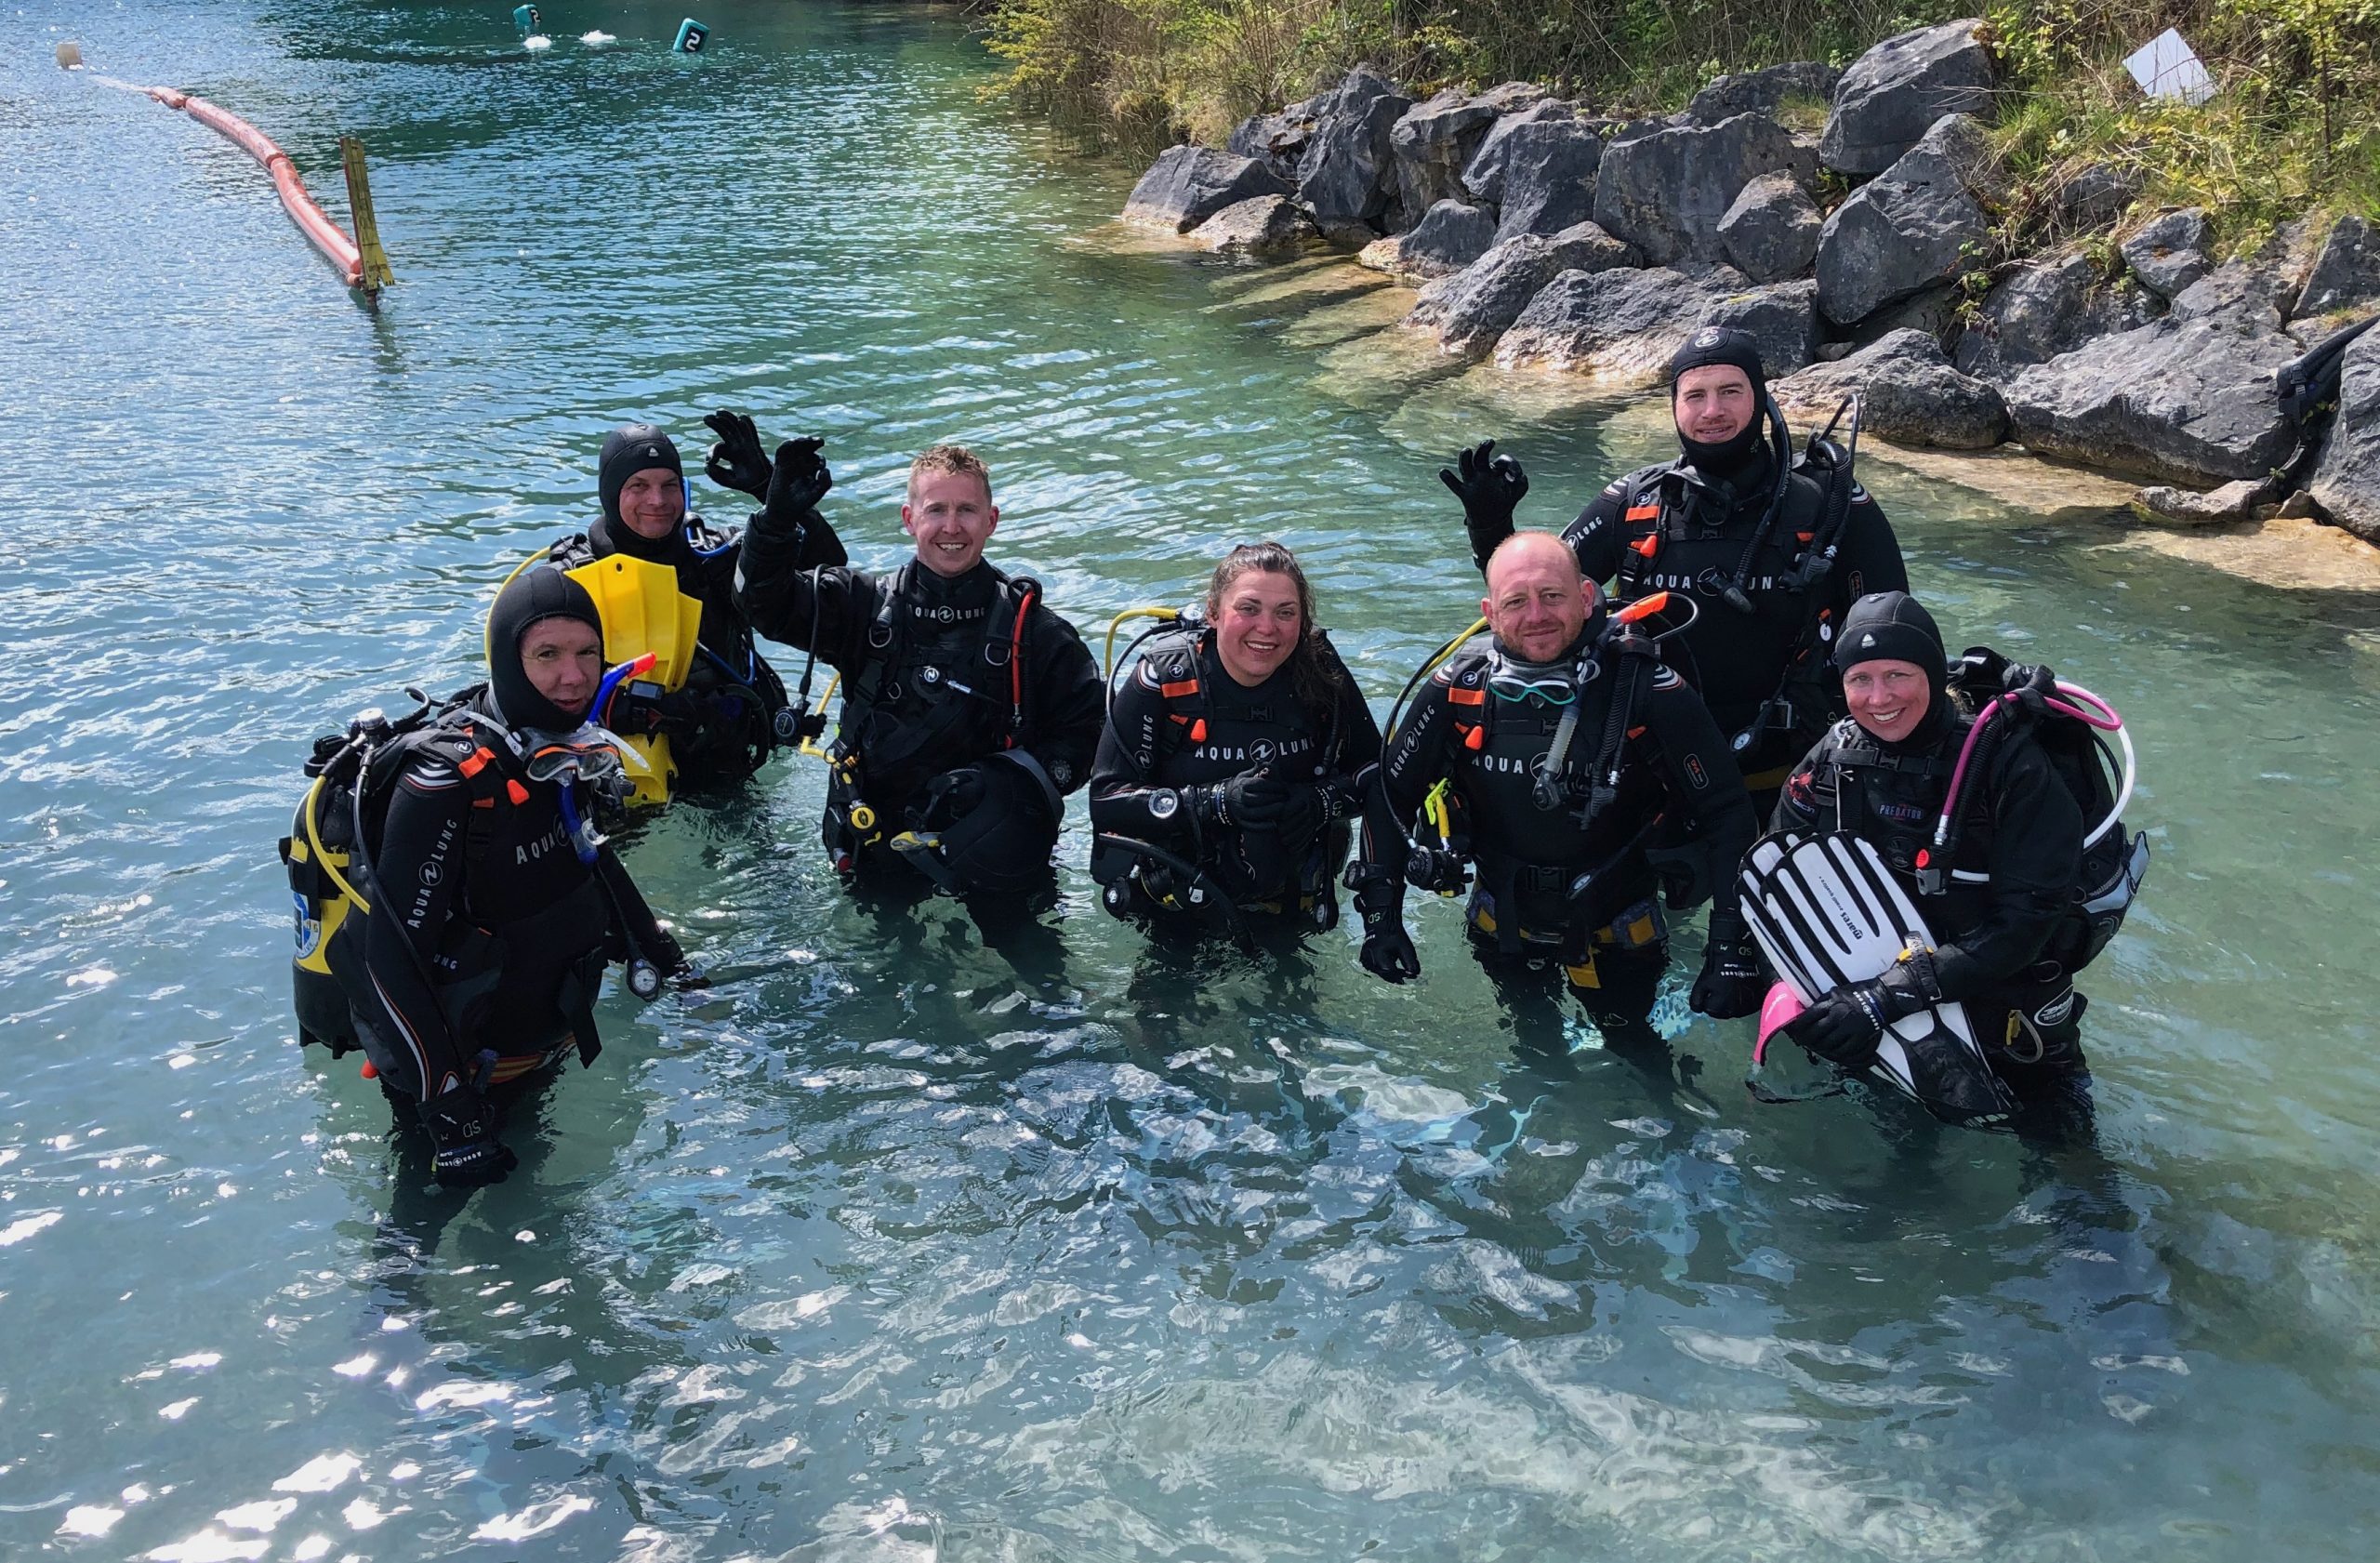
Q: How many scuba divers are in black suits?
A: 7